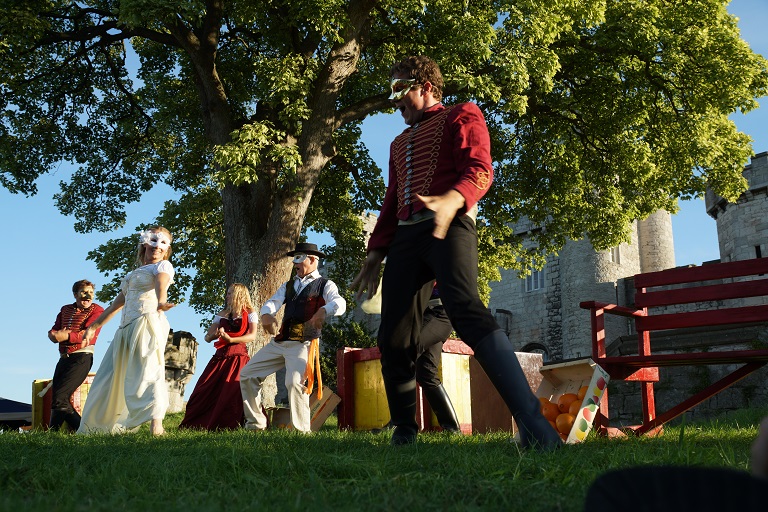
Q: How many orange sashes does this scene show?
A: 1